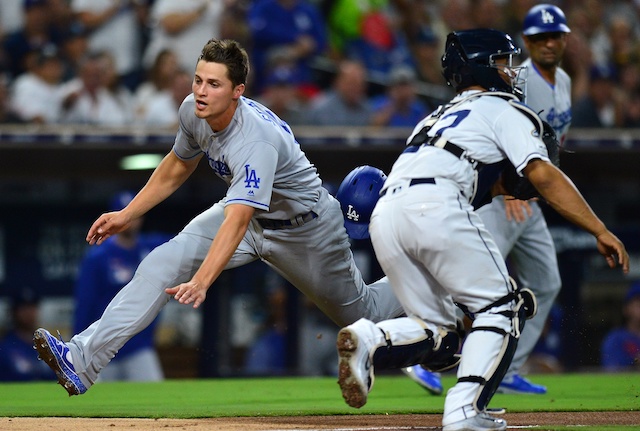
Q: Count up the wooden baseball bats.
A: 0